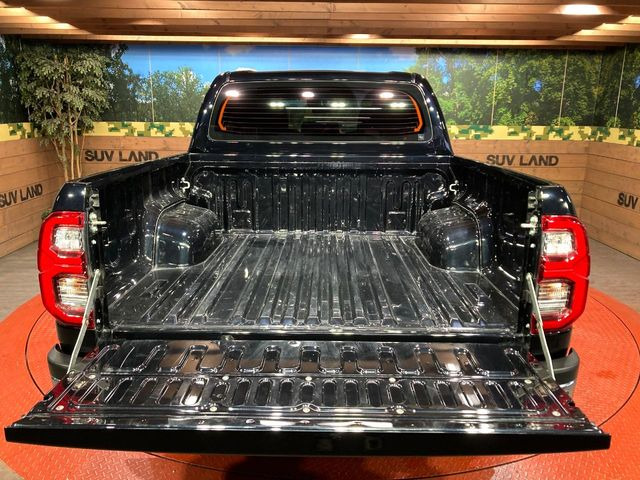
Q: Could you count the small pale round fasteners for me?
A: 10